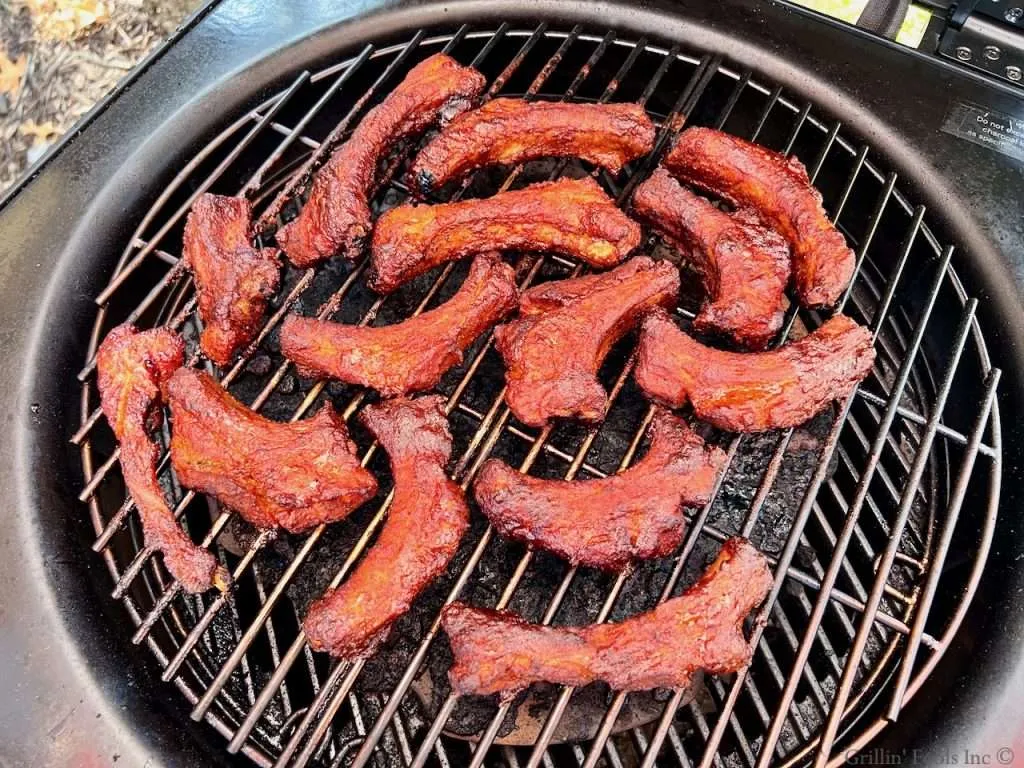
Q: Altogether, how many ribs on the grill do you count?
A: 14